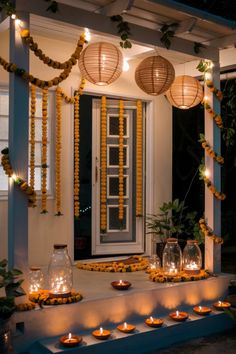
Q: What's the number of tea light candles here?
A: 8